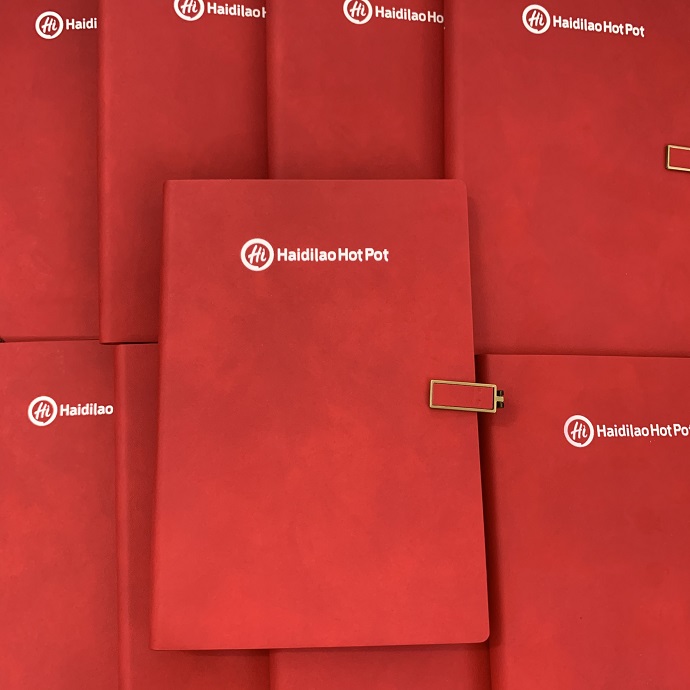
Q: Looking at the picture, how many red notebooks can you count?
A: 9